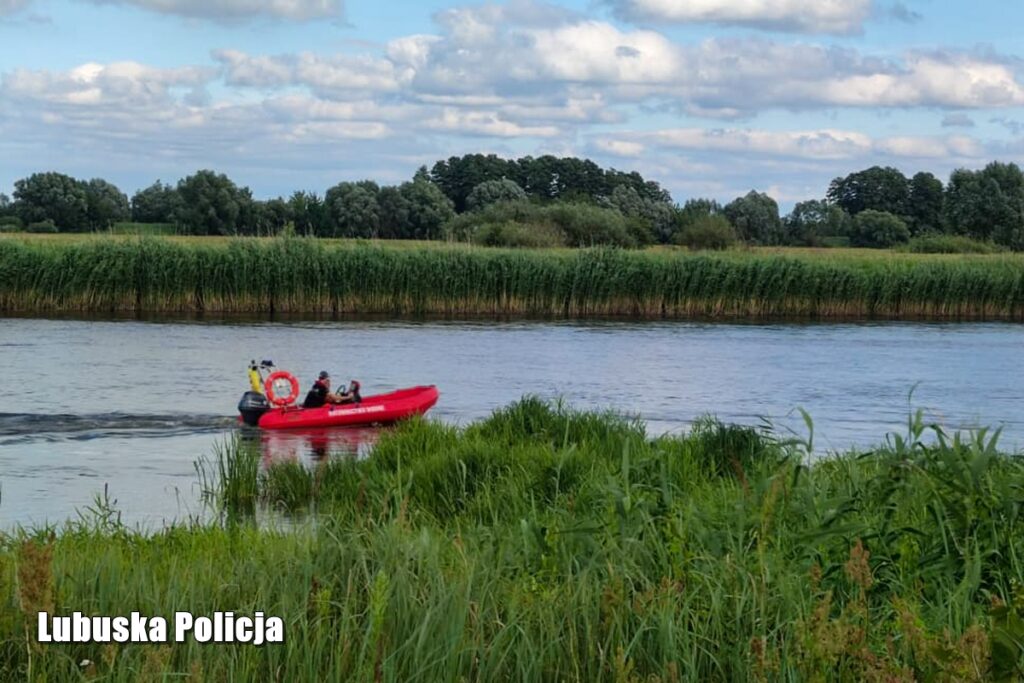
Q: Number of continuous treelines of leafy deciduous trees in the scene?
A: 1